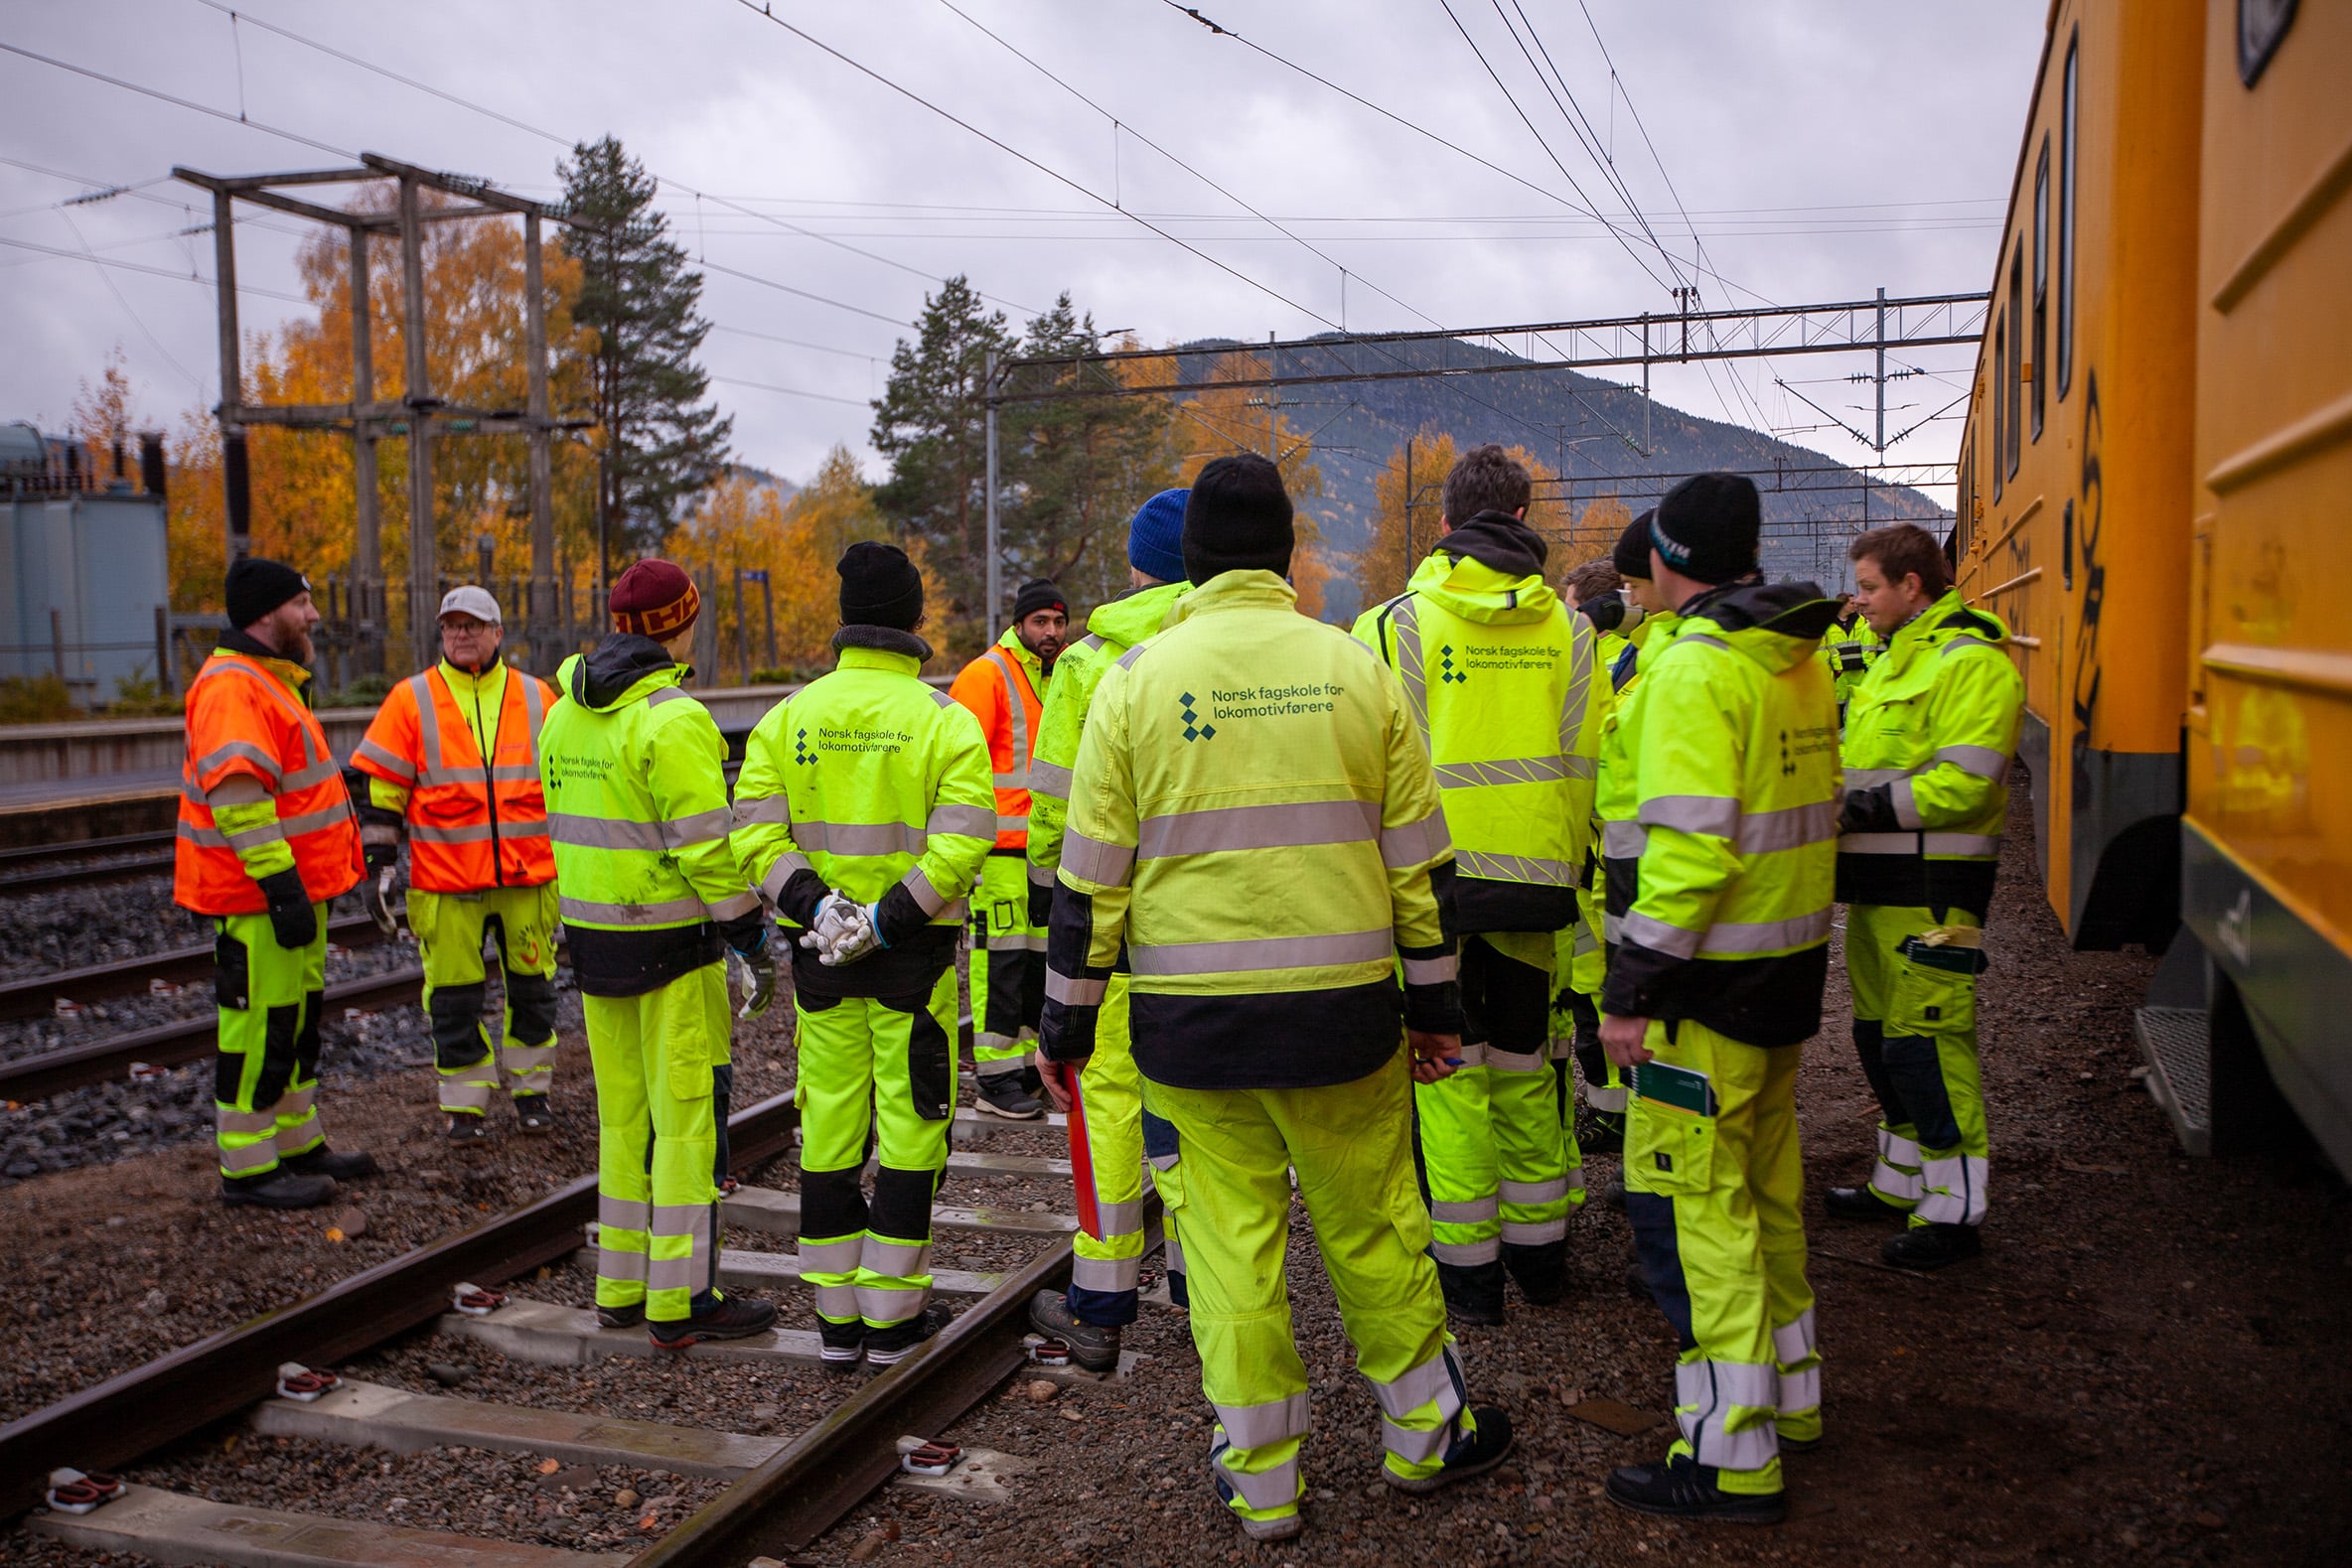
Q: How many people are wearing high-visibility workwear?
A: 13